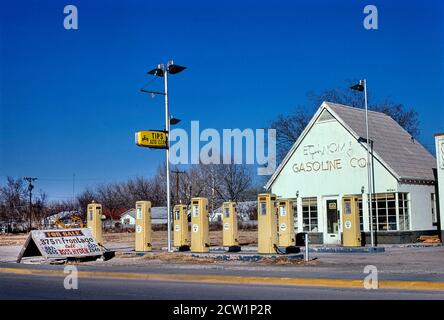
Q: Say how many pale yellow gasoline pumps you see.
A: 8